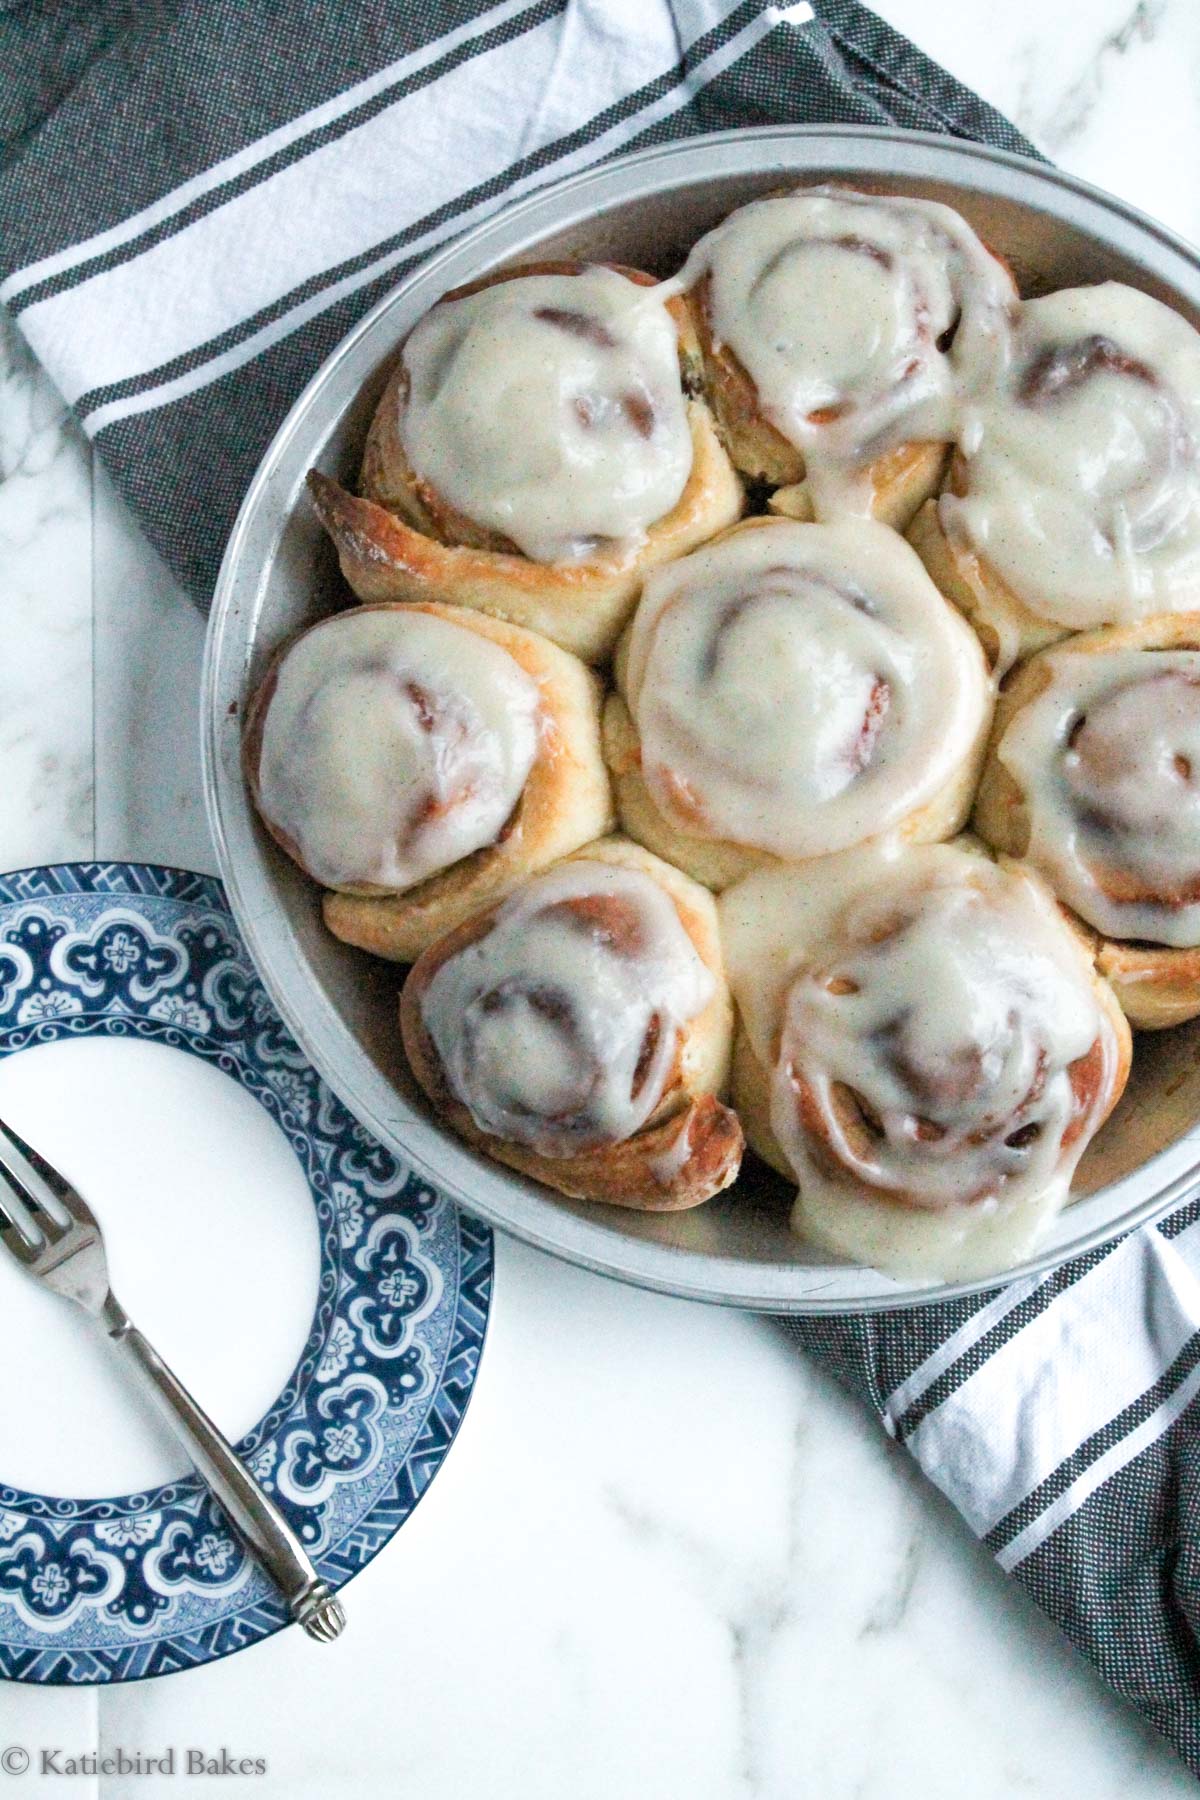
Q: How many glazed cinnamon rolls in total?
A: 8